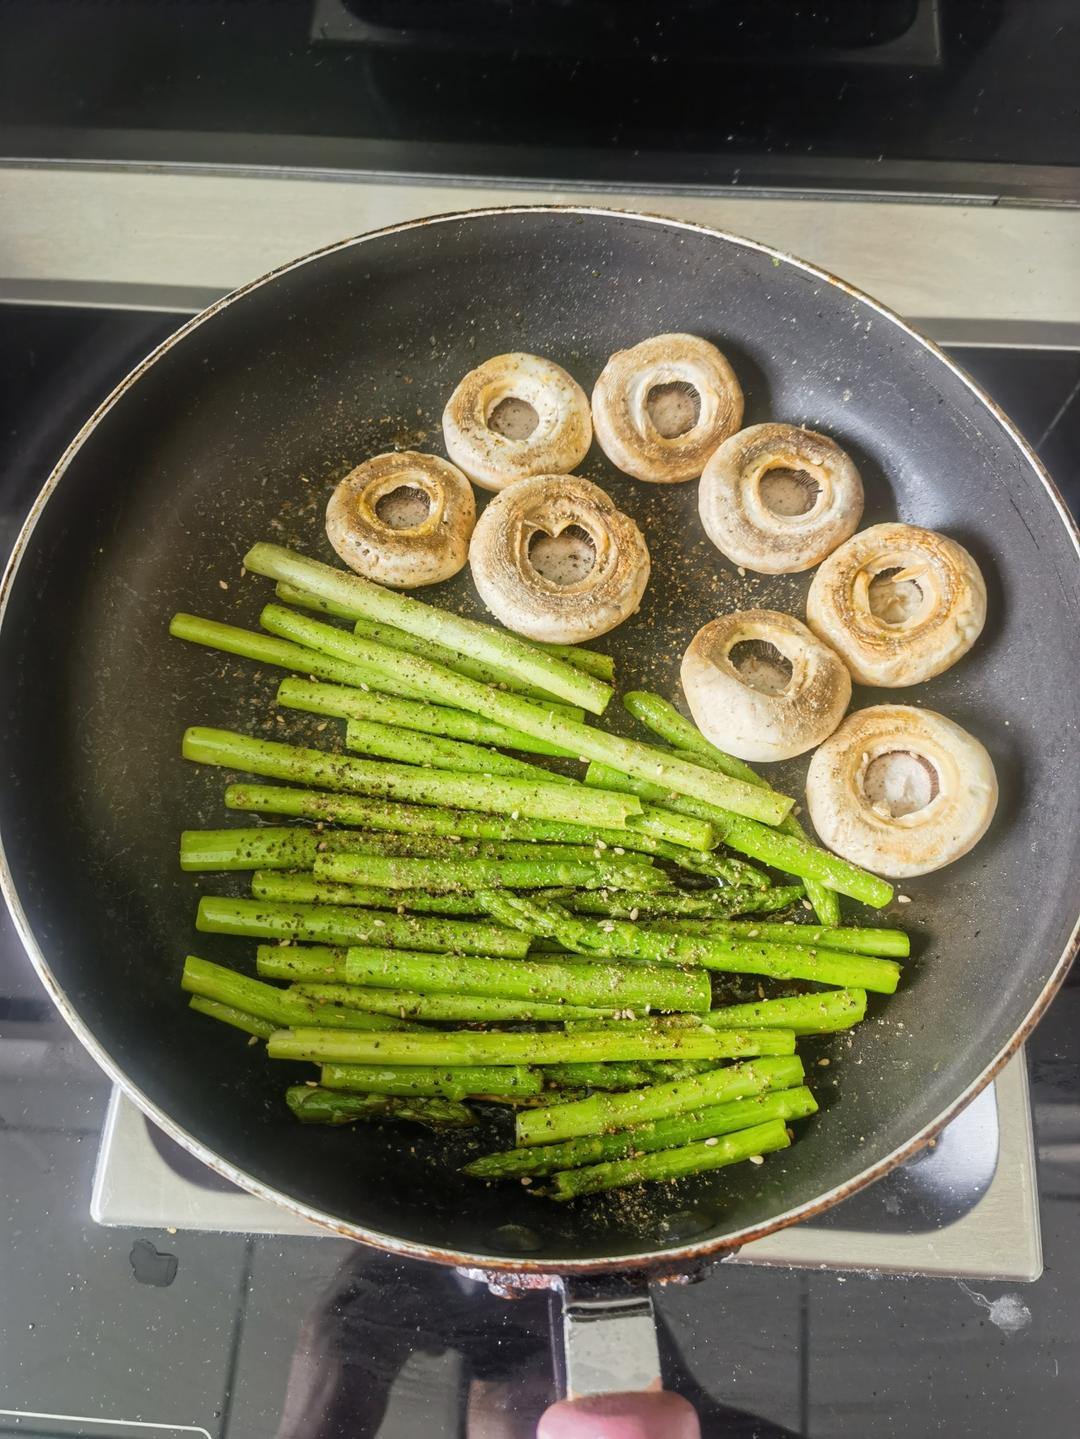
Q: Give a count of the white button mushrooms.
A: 8